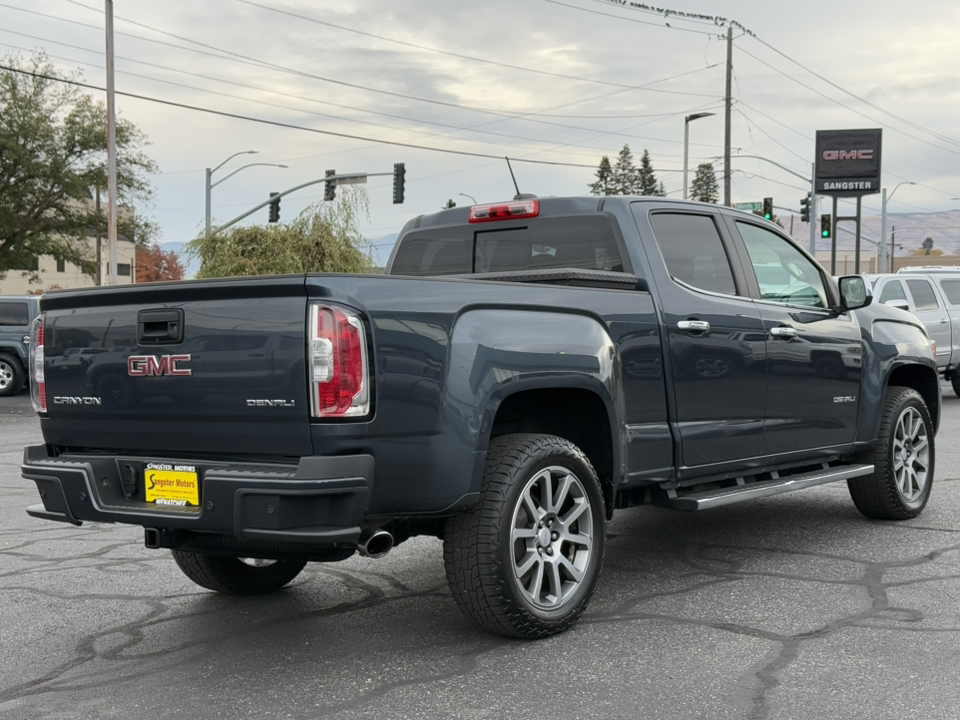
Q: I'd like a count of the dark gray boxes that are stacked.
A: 0